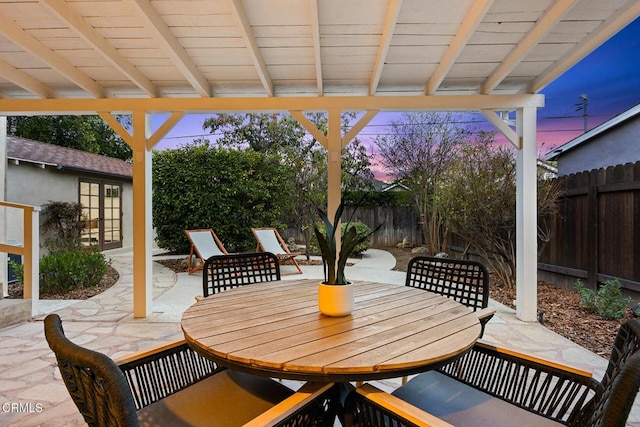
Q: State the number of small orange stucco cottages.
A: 0